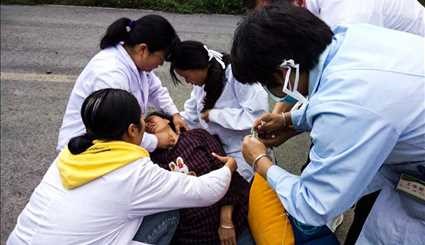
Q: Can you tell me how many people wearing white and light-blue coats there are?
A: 5